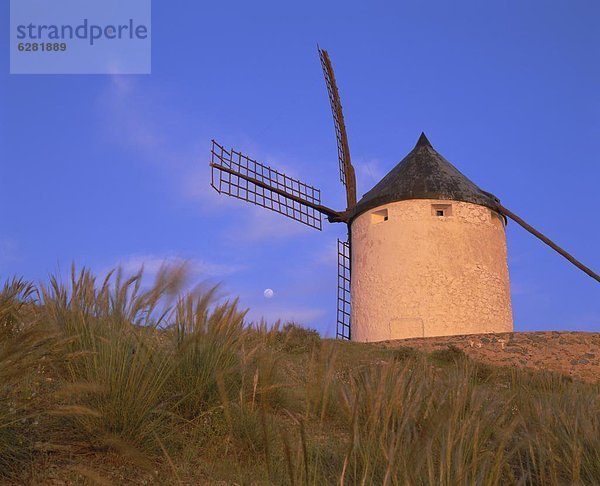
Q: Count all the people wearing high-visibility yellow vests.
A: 0